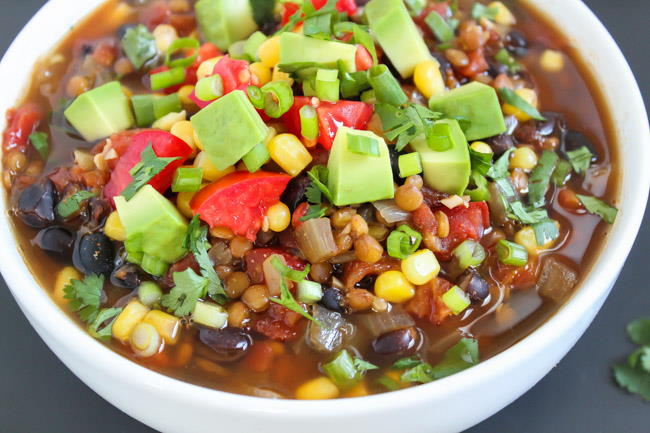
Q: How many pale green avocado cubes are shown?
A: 9